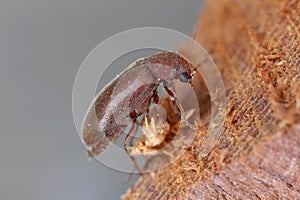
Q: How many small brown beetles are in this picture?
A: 1